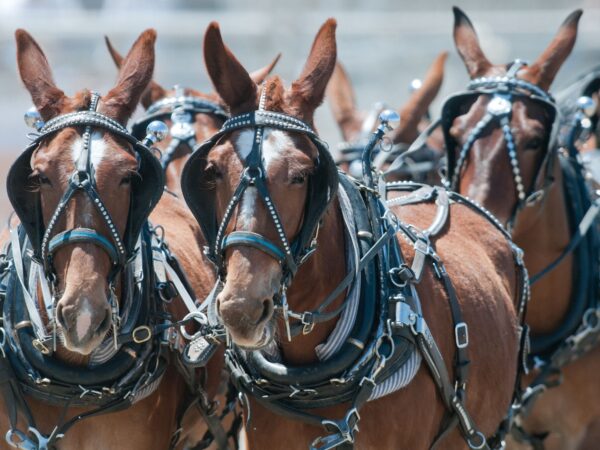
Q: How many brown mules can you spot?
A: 5